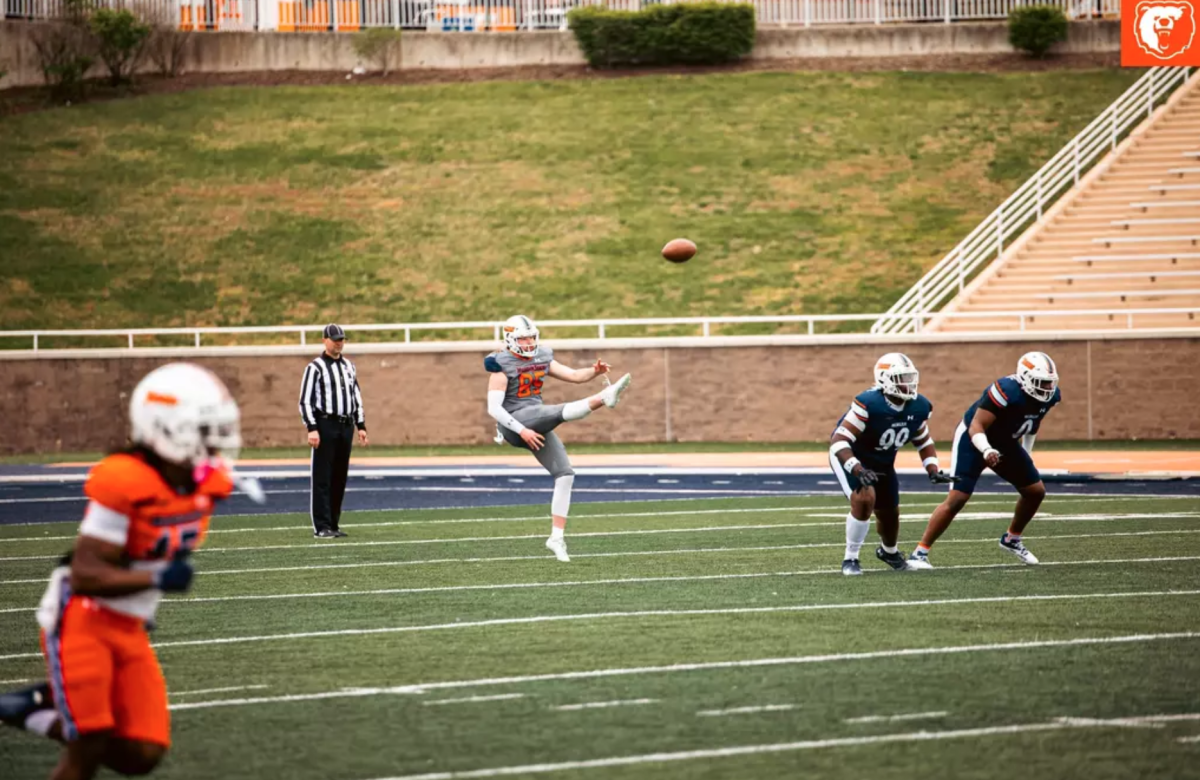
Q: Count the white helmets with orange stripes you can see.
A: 4